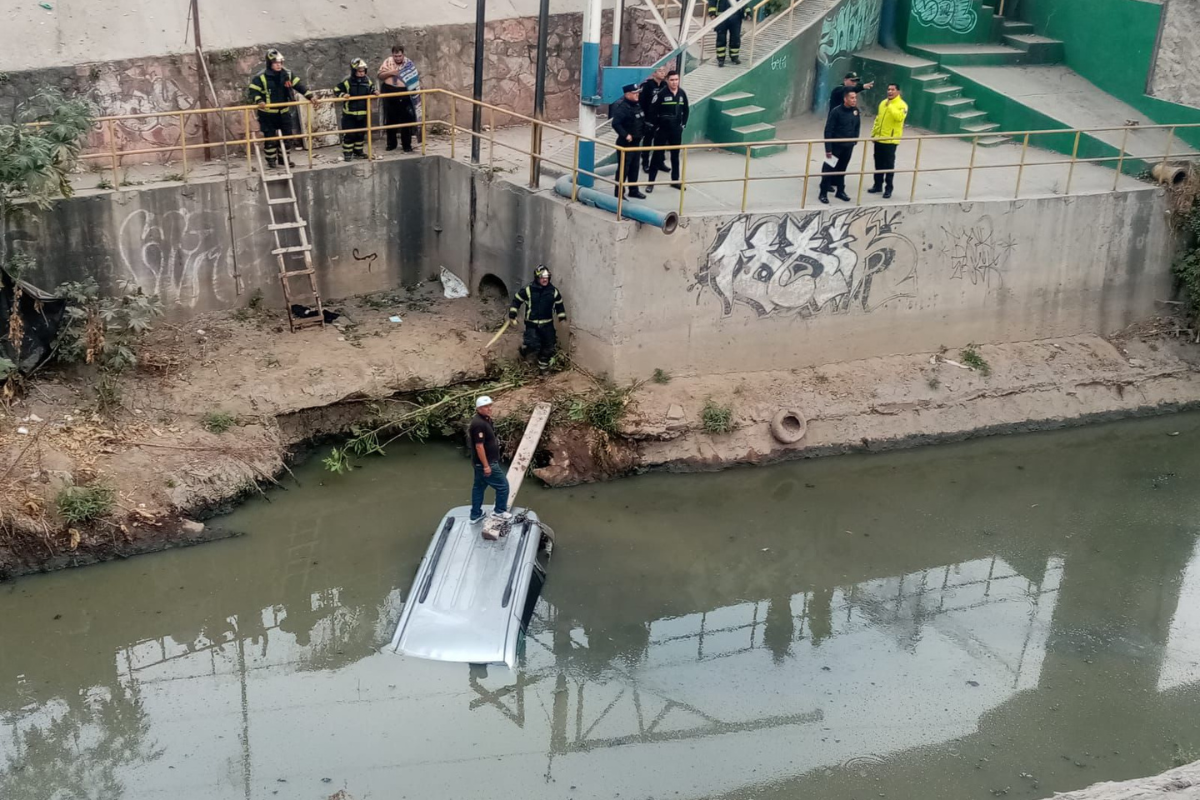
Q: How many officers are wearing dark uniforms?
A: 5